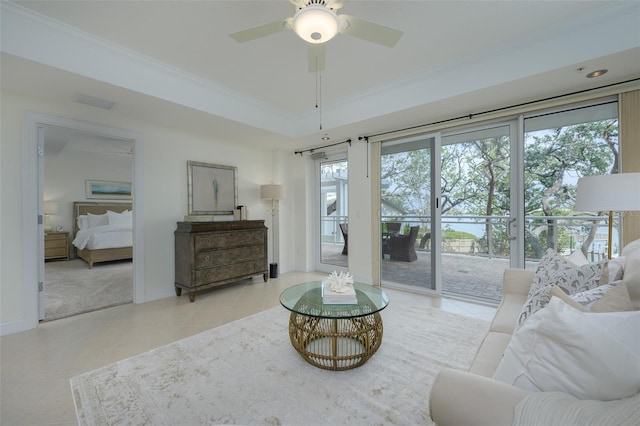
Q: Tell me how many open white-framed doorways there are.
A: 1